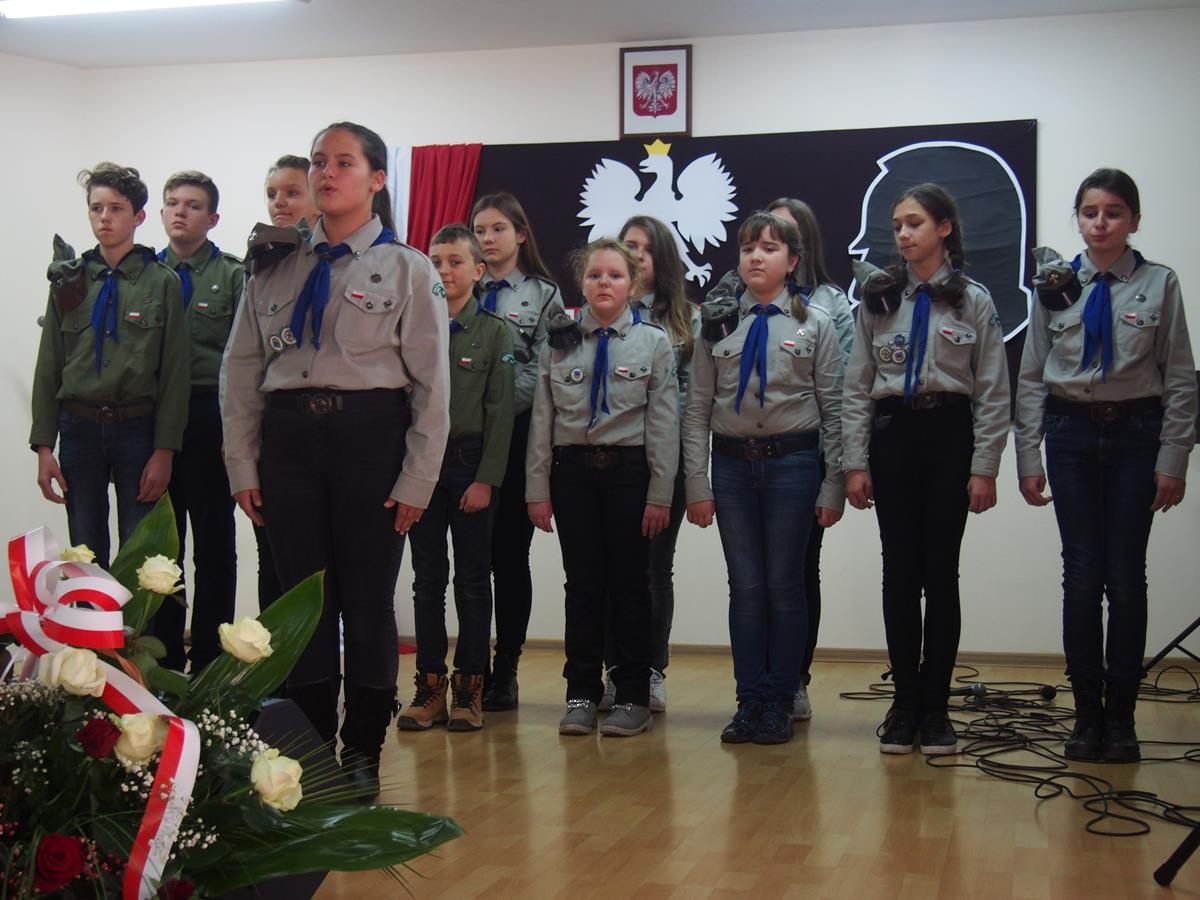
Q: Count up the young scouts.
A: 12